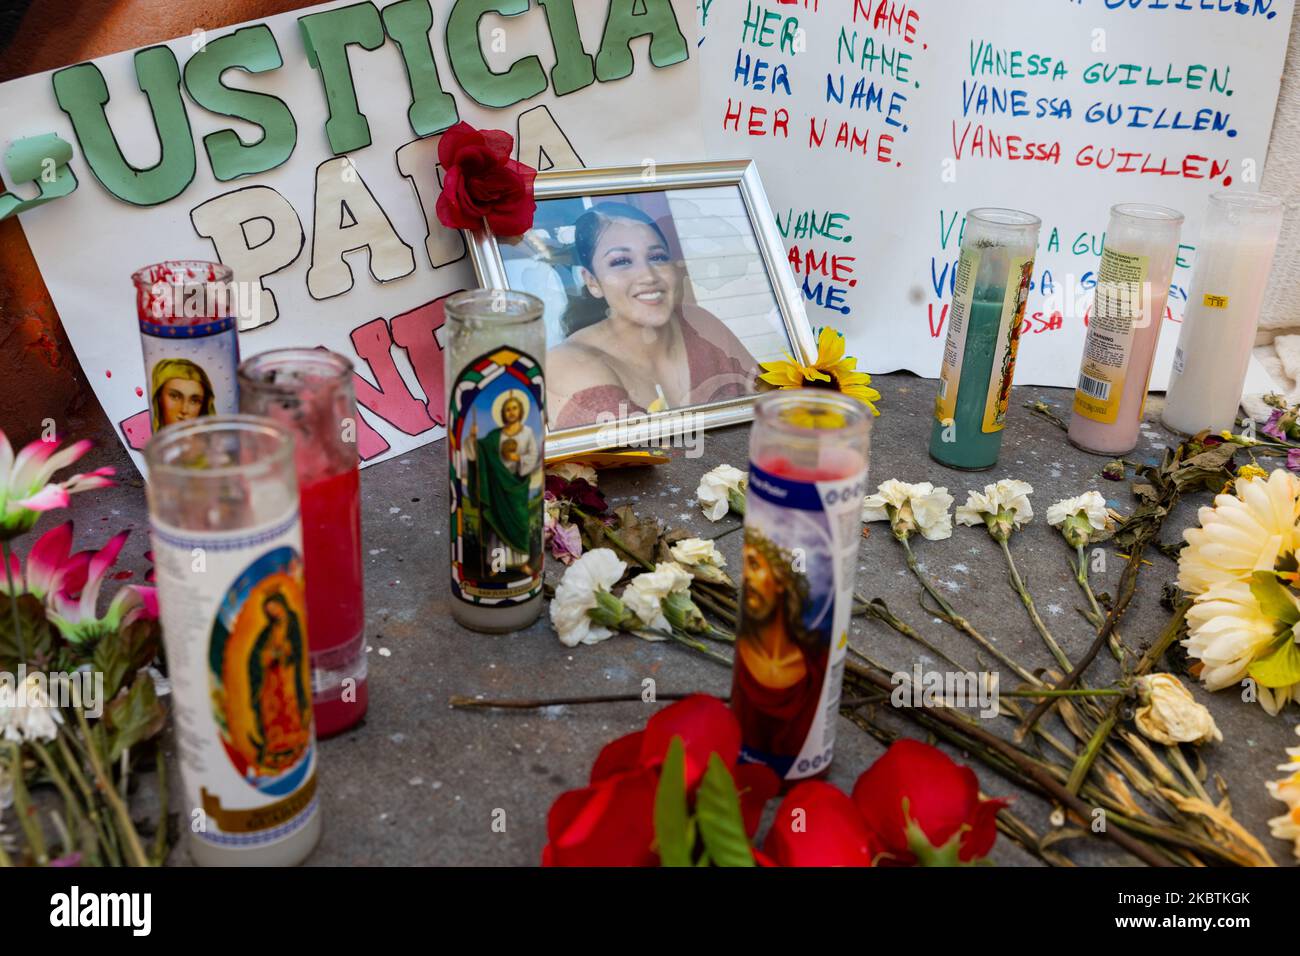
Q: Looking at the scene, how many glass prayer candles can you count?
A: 8